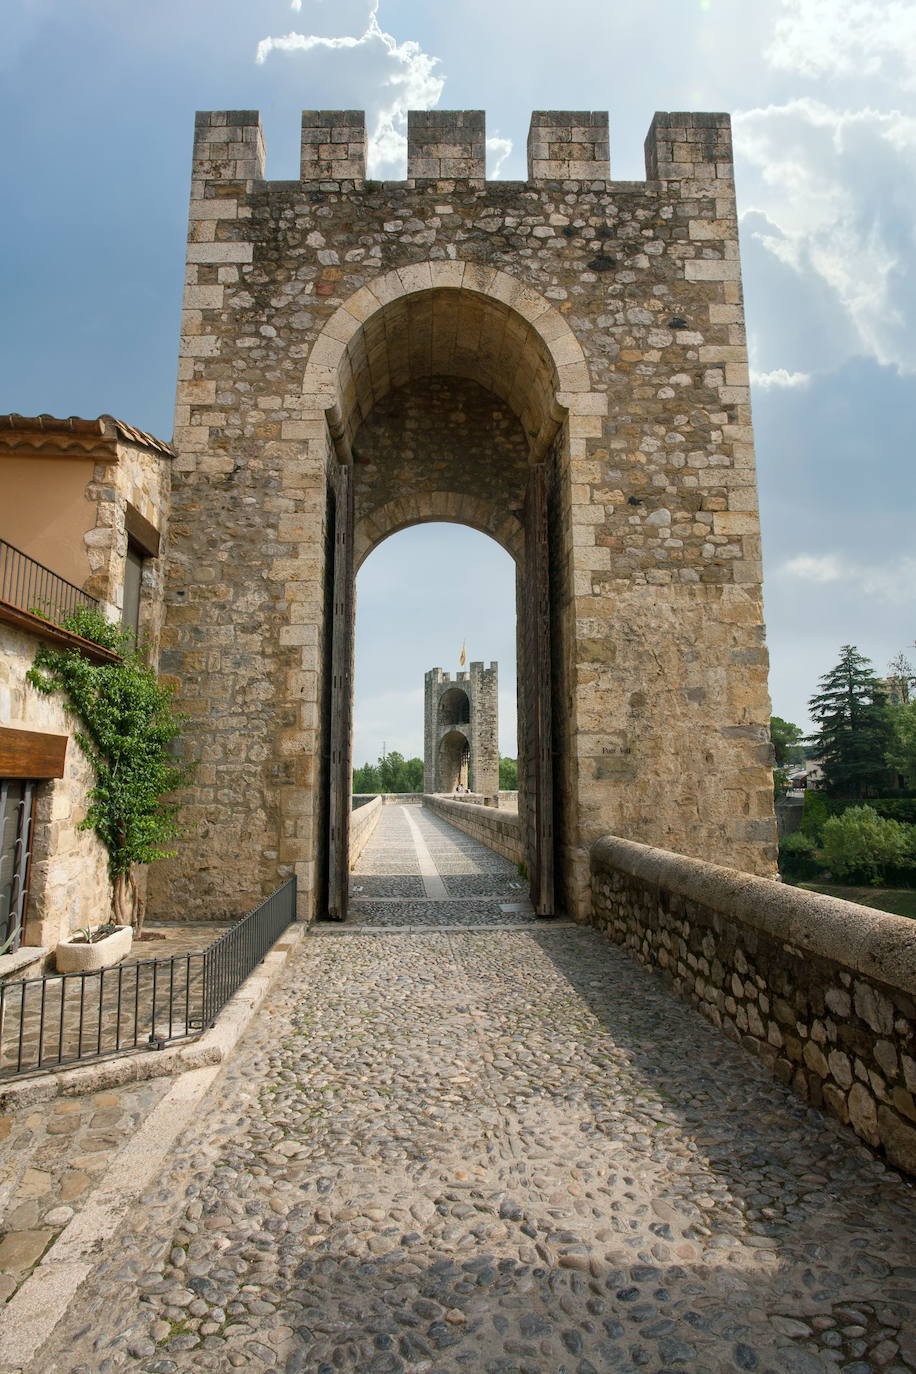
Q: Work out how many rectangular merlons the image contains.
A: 5